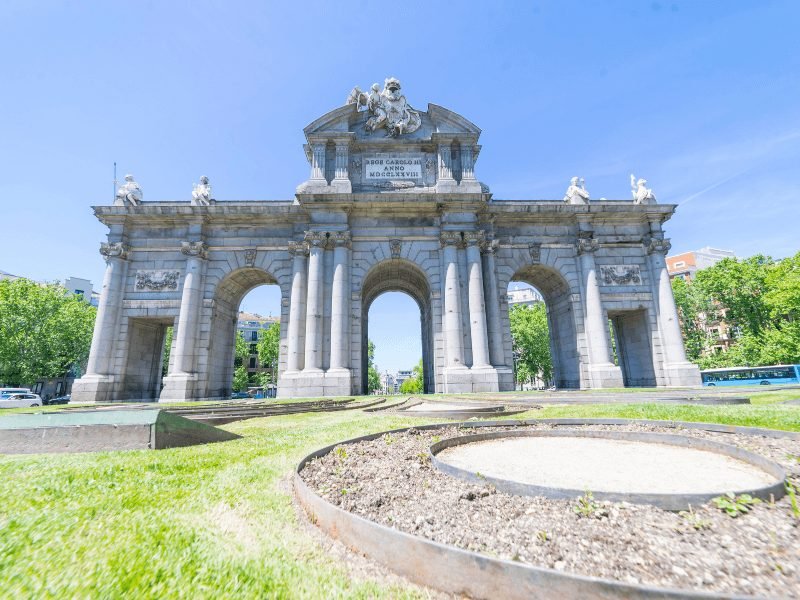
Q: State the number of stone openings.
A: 5